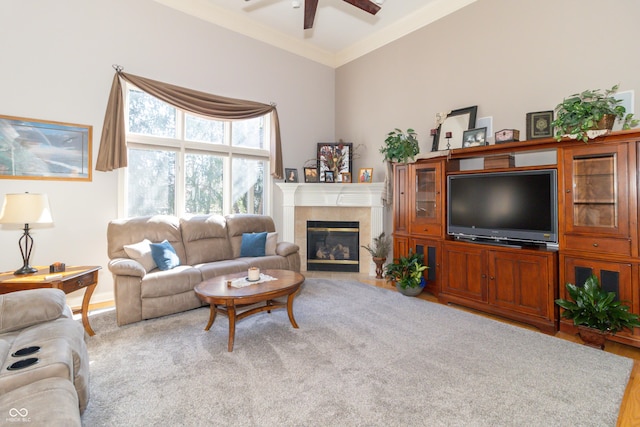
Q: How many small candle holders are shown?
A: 2